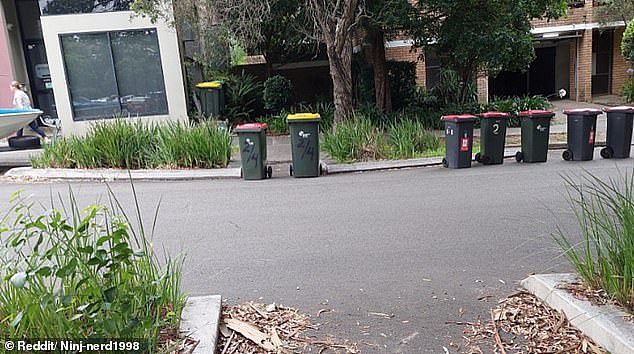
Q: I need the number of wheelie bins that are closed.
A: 8